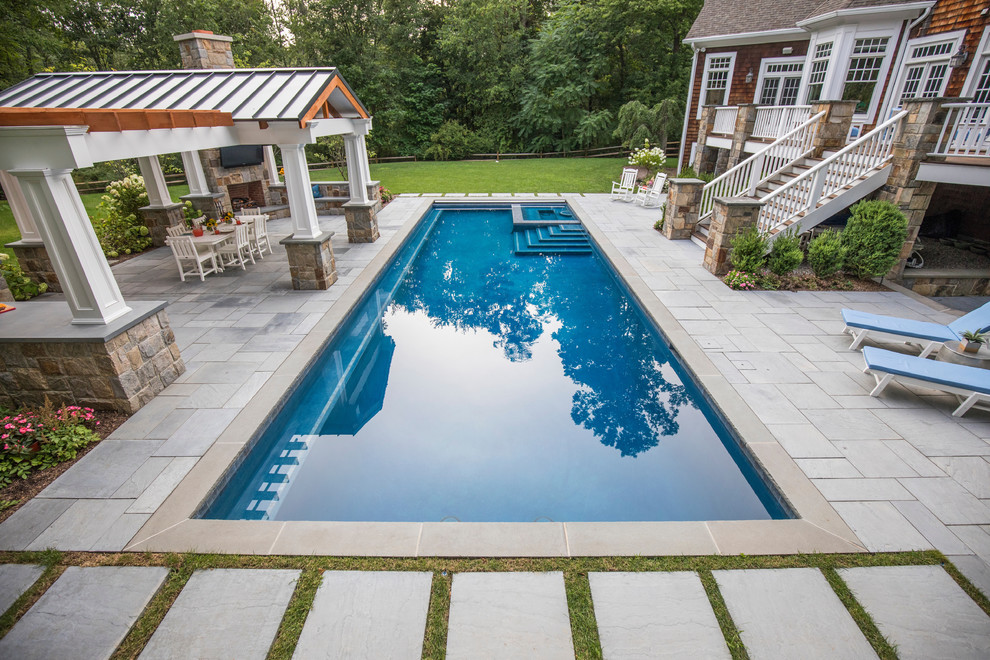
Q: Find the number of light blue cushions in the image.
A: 2